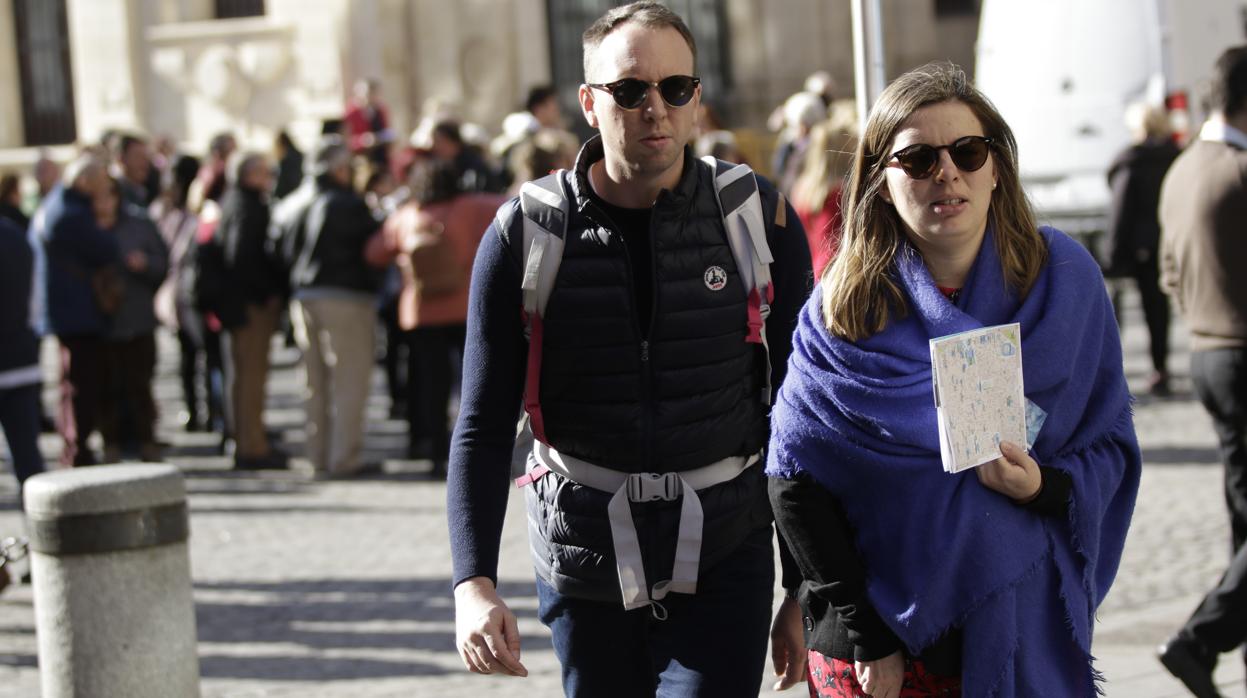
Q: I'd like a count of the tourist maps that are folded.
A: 1